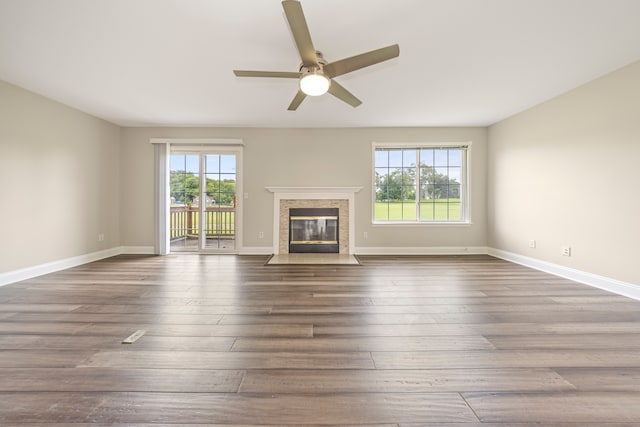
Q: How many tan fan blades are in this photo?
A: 5